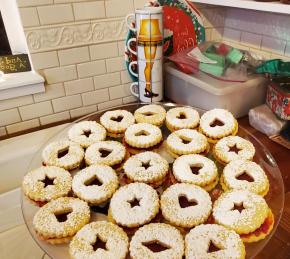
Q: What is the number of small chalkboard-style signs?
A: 1